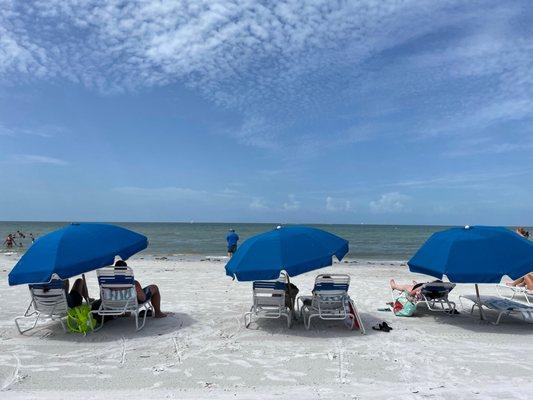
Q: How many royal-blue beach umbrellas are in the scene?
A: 3